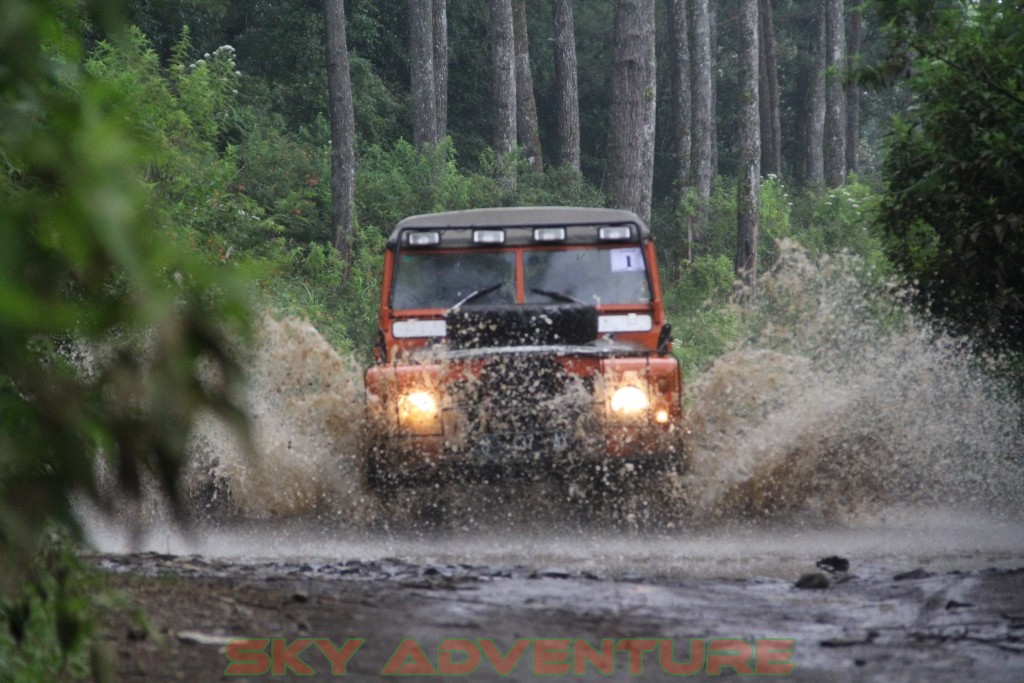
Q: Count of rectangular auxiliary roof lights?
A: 4